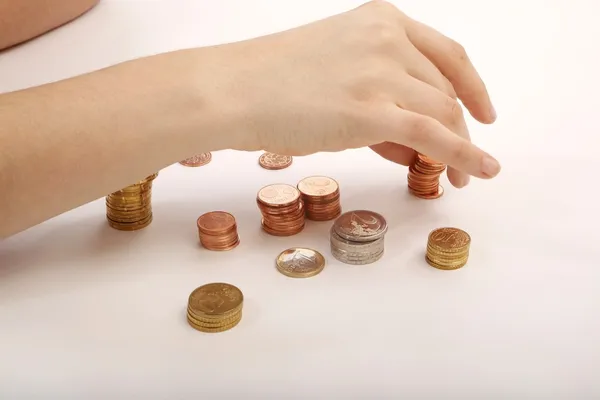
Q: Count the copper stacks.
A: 4